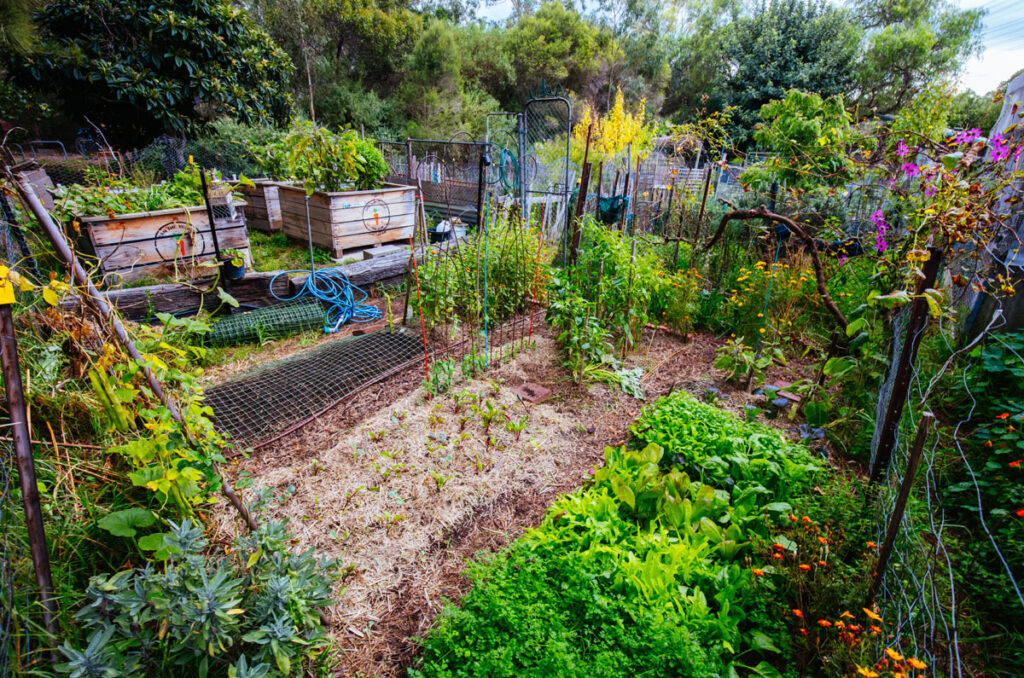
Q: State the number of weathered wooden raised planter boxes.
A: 3